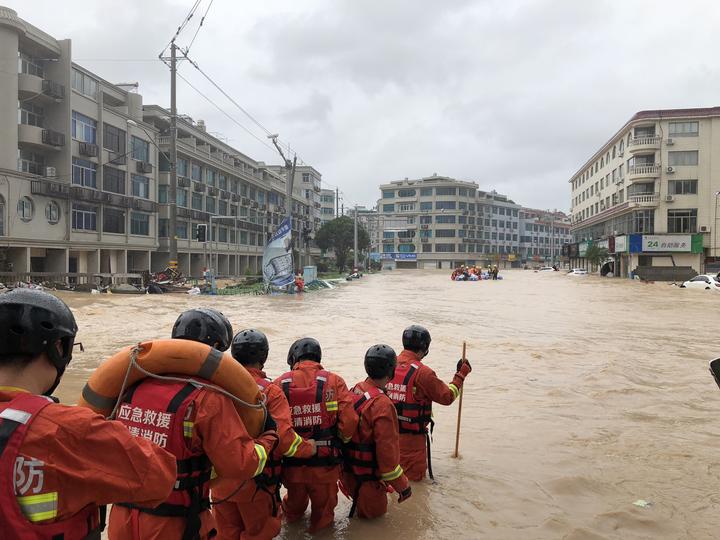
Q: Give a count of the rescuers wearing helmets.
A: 6